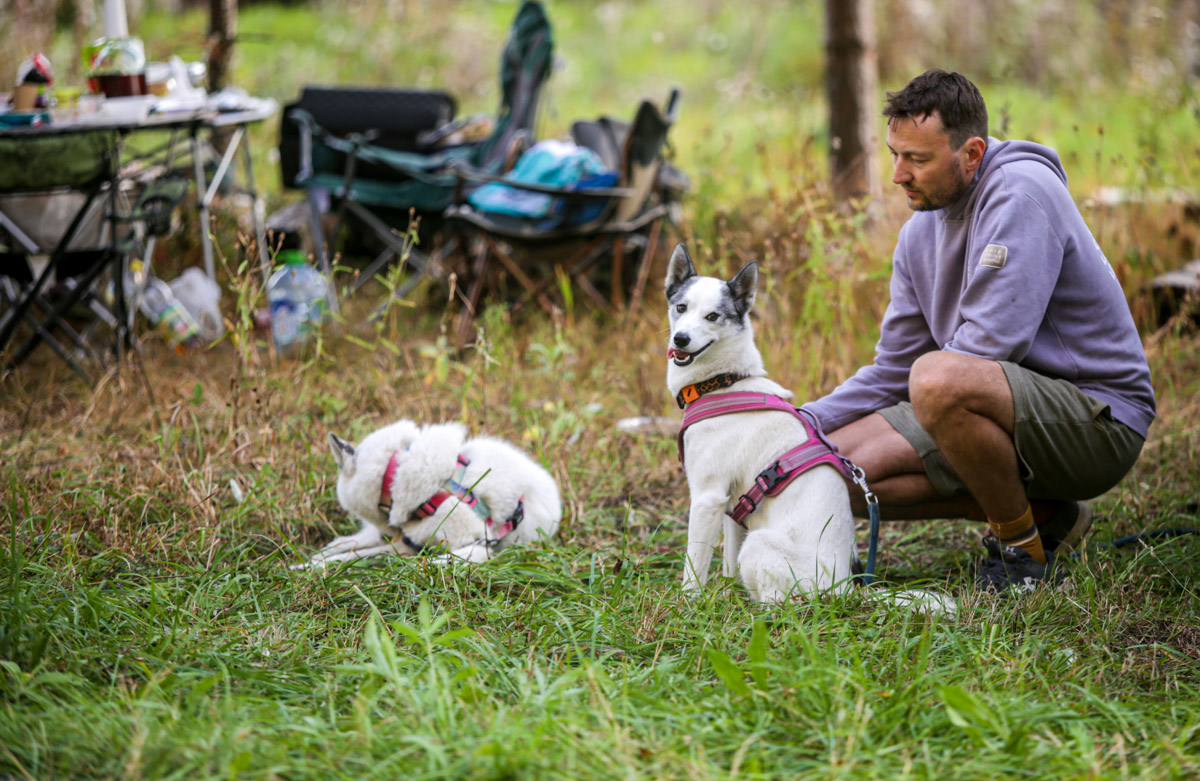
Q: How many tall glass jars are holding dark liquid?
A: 1